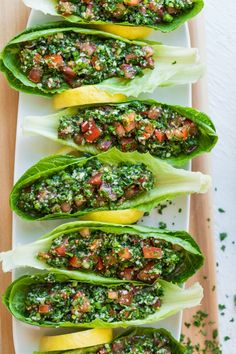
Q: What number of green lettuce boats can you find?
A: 7